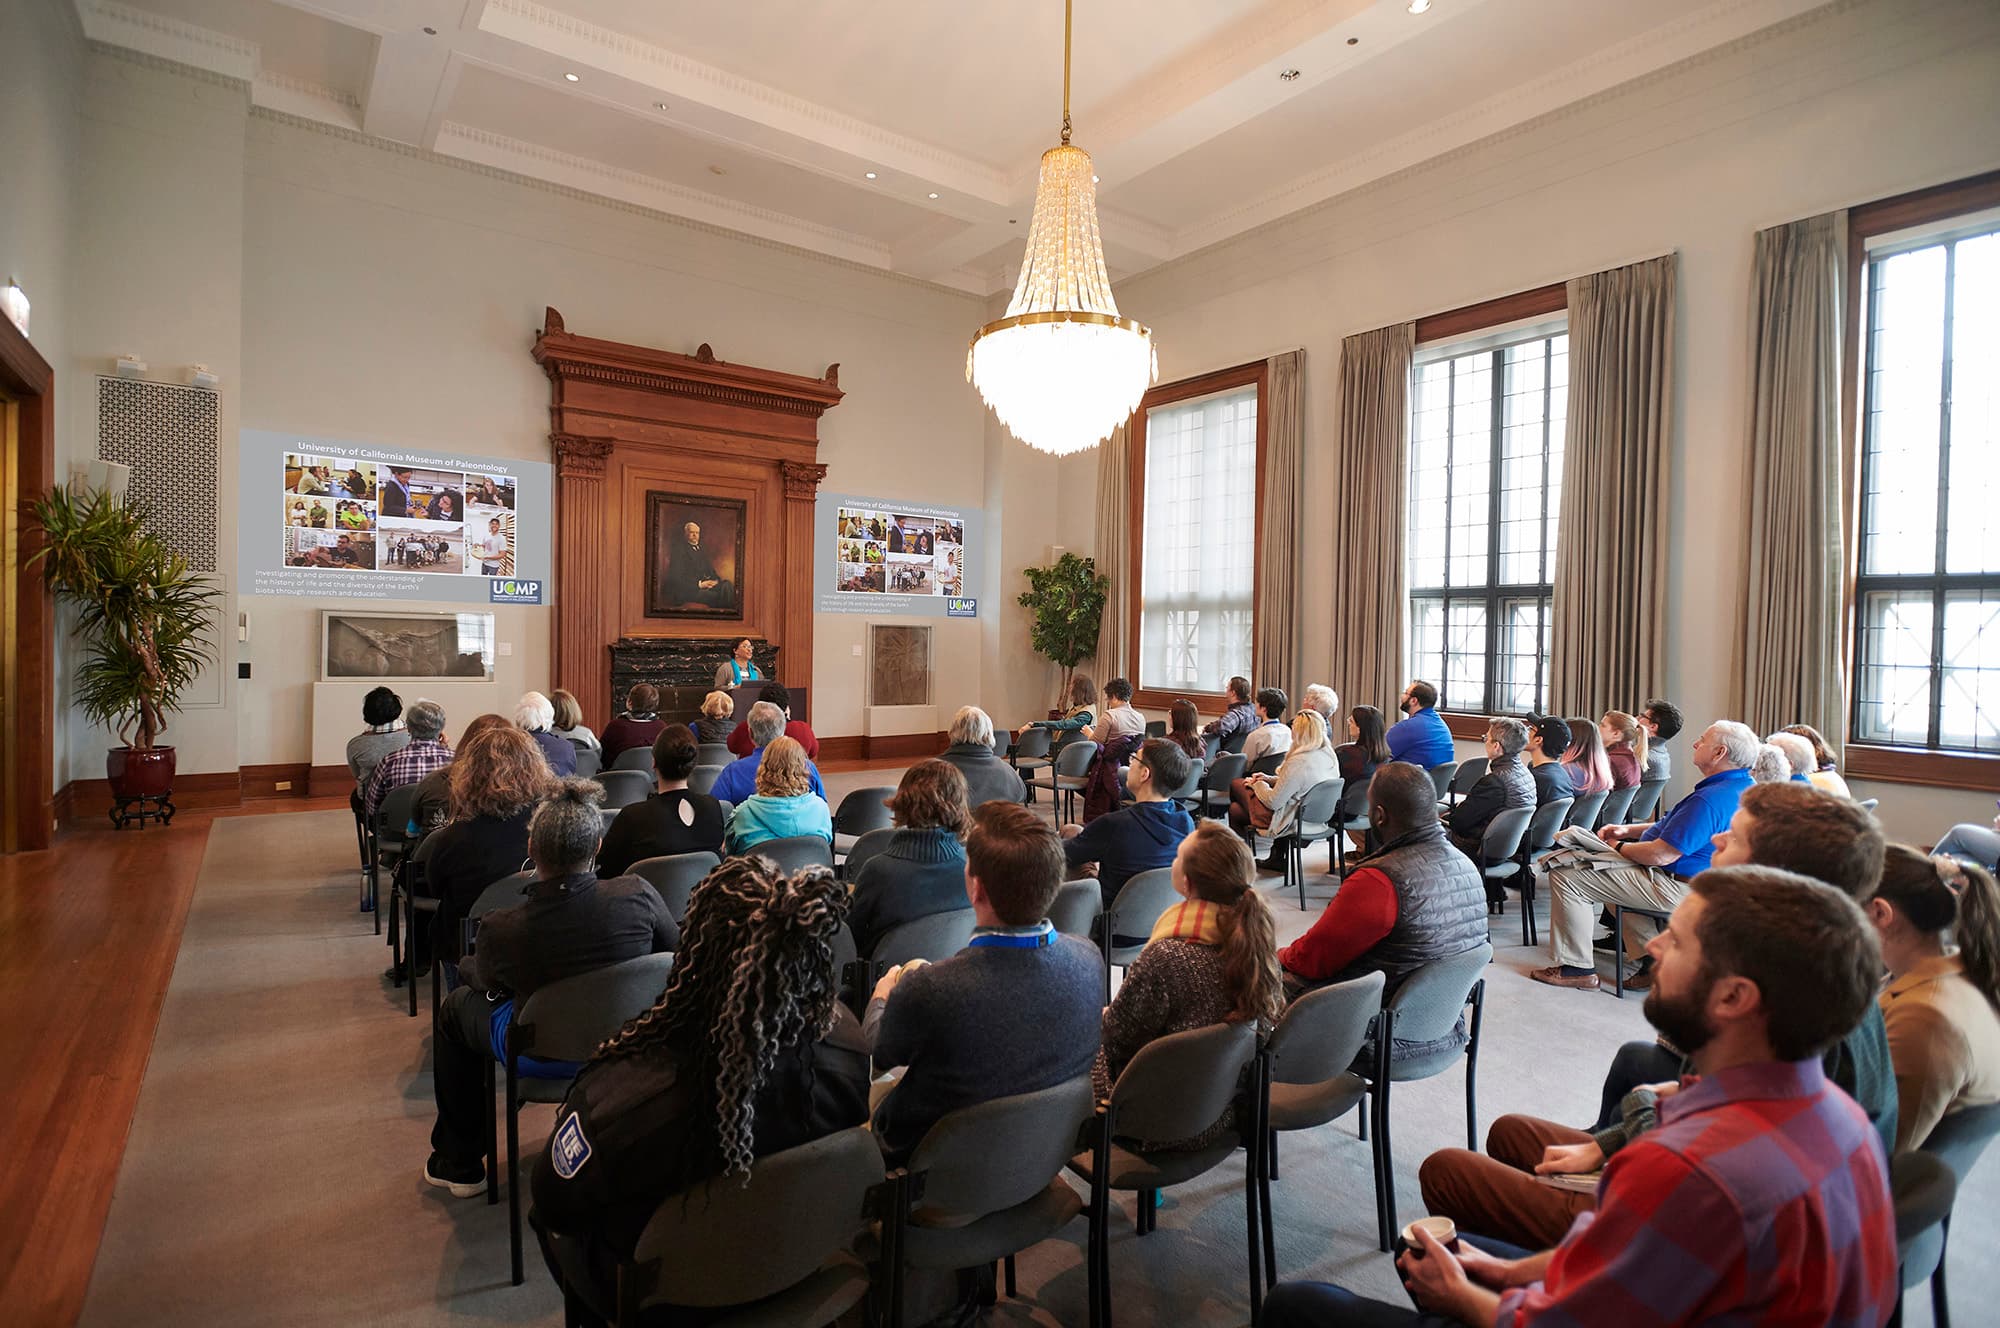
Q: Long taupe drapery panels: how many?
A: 5